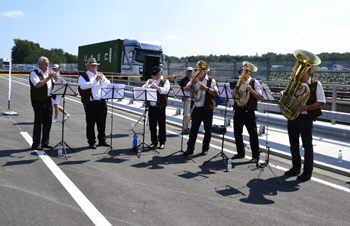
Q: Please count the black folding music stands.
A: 6